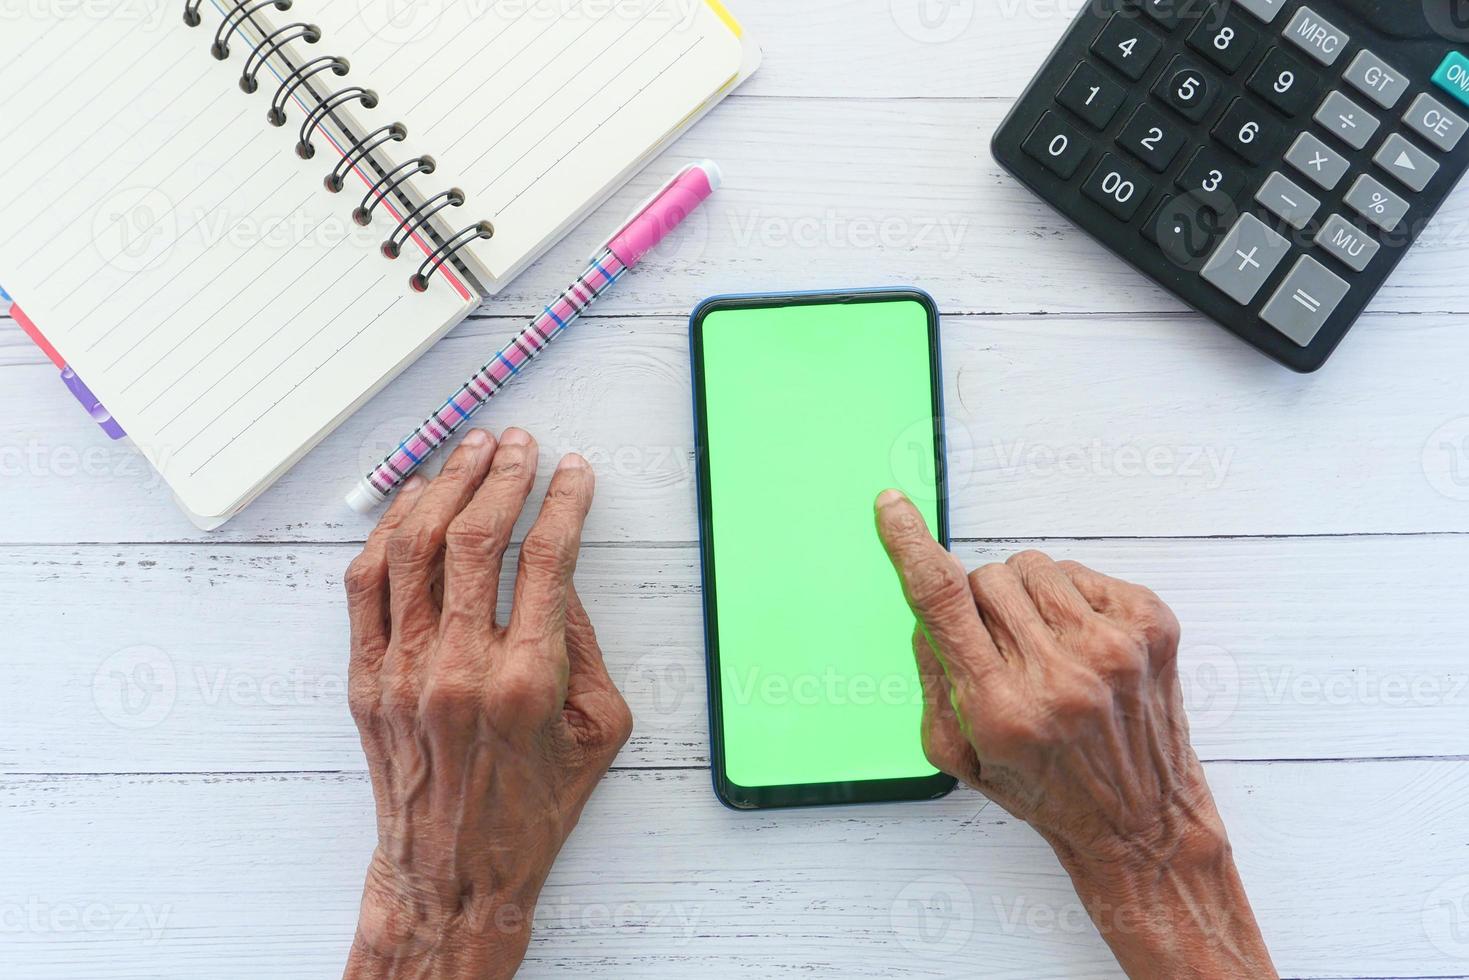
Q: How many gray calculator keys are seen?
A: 12